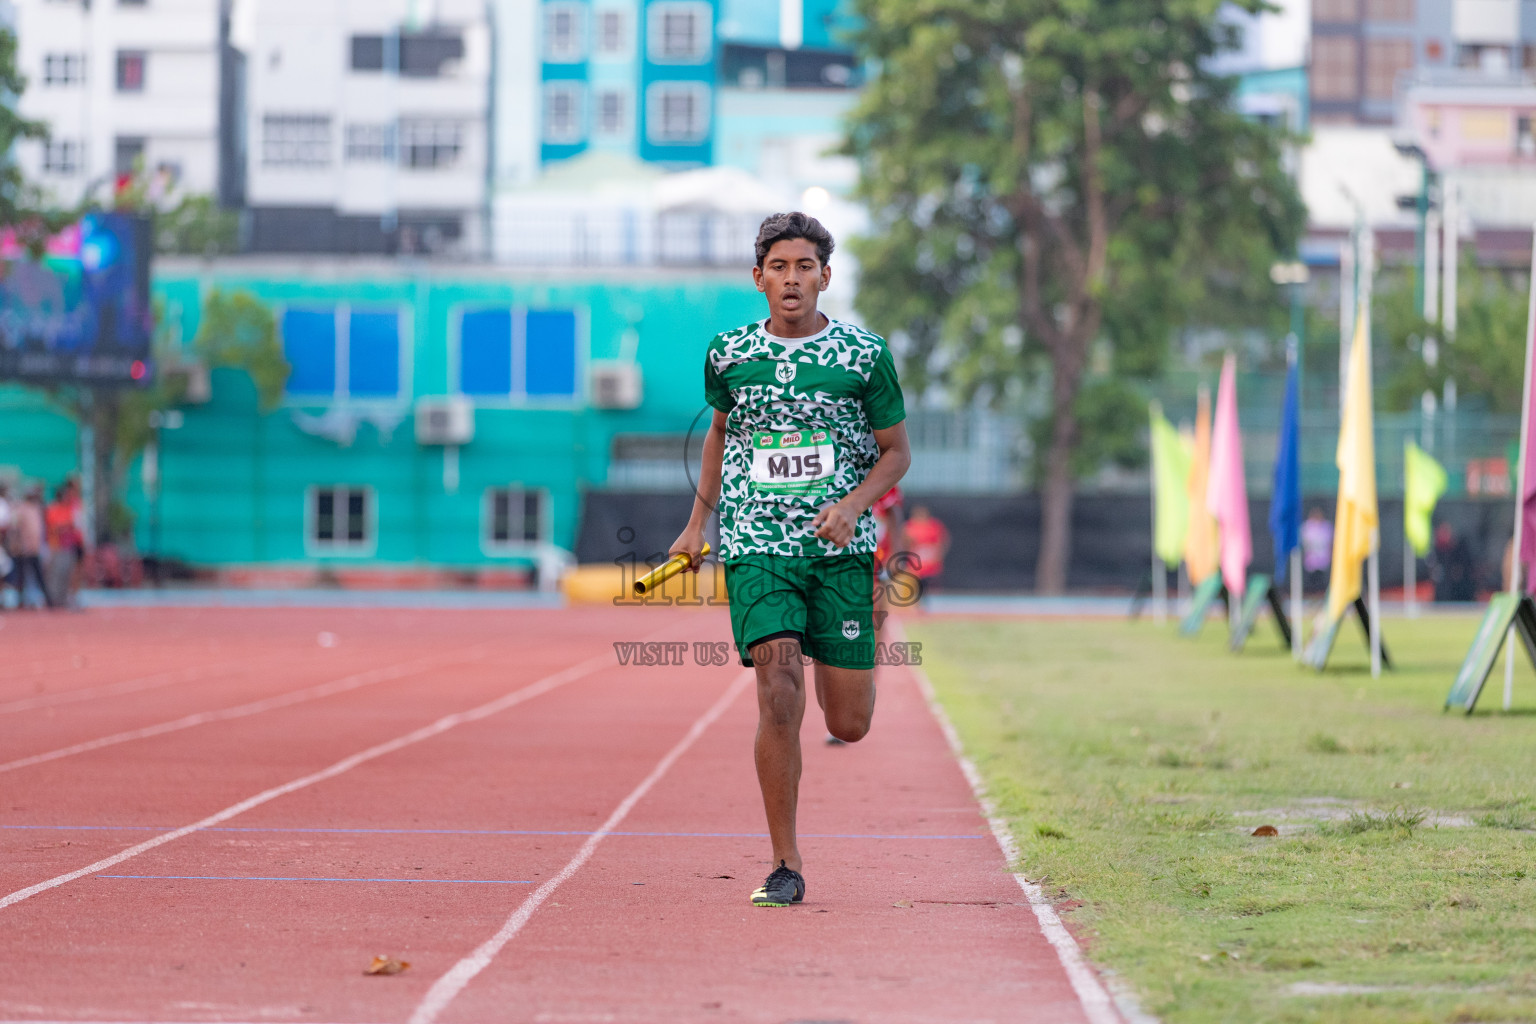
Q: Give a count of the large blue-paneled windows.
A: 2